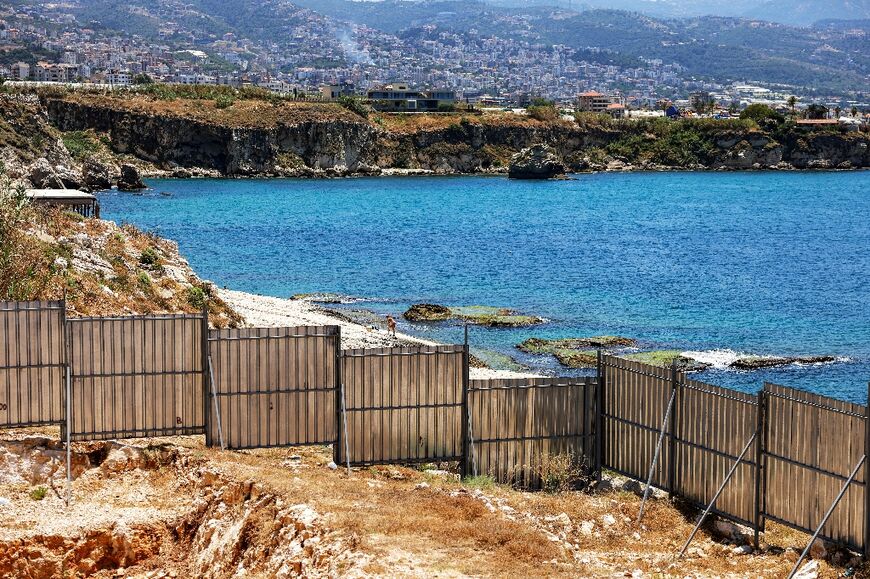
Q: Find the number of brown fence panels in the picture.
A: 8